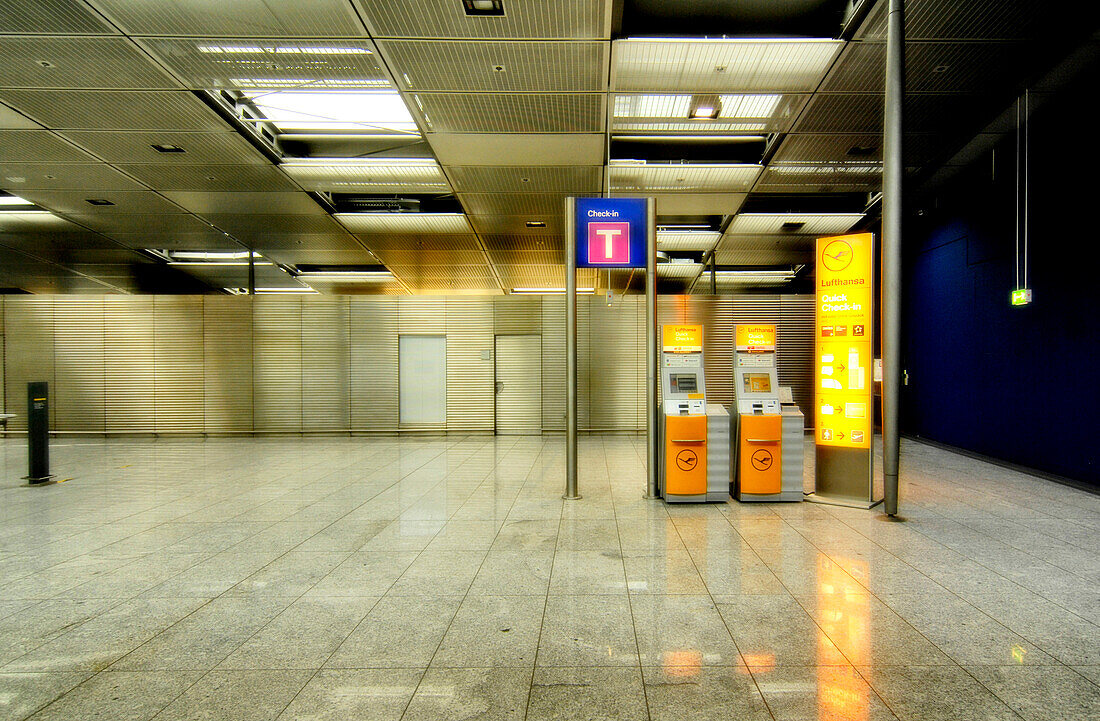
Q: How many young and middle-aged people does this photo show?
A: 0